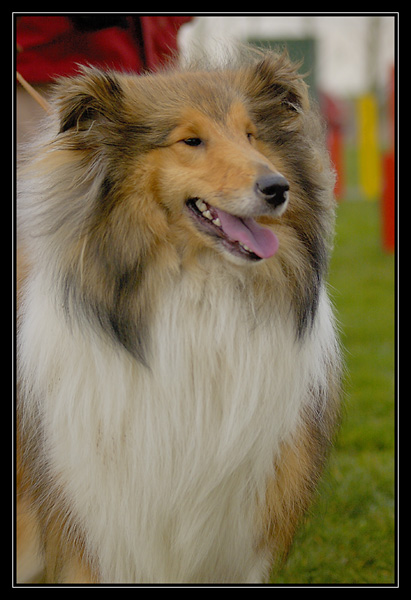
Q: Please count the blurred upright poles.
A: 3